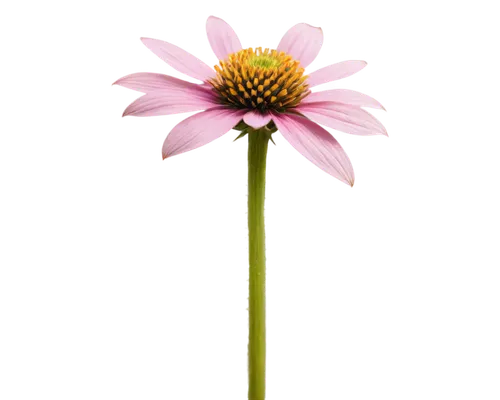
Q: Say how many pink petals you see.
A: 11